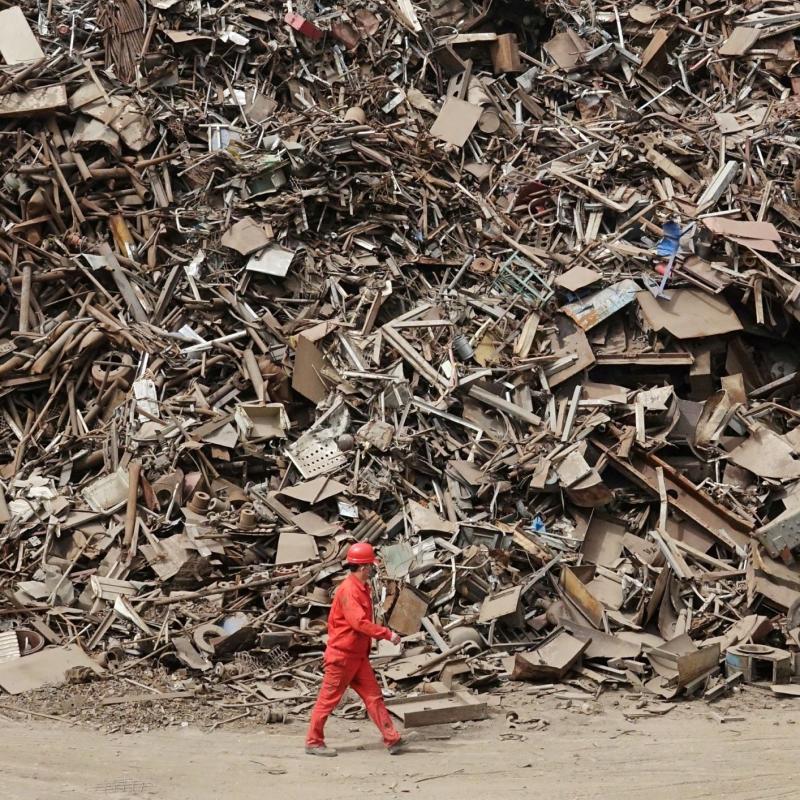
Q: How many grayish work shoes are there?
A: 2